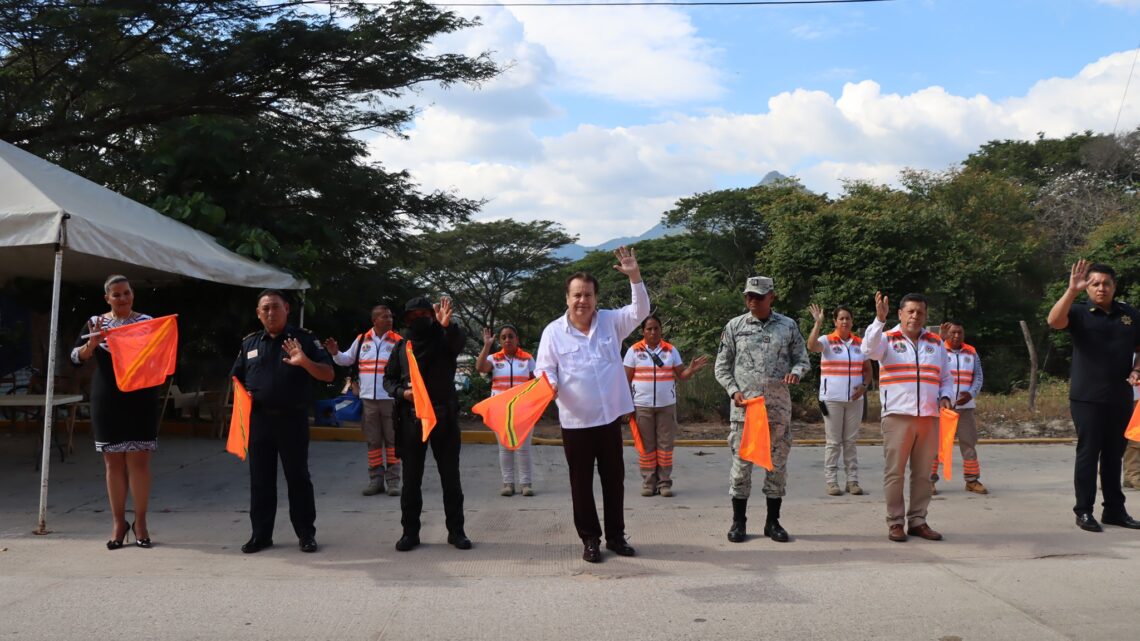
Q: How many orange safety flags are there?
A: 8